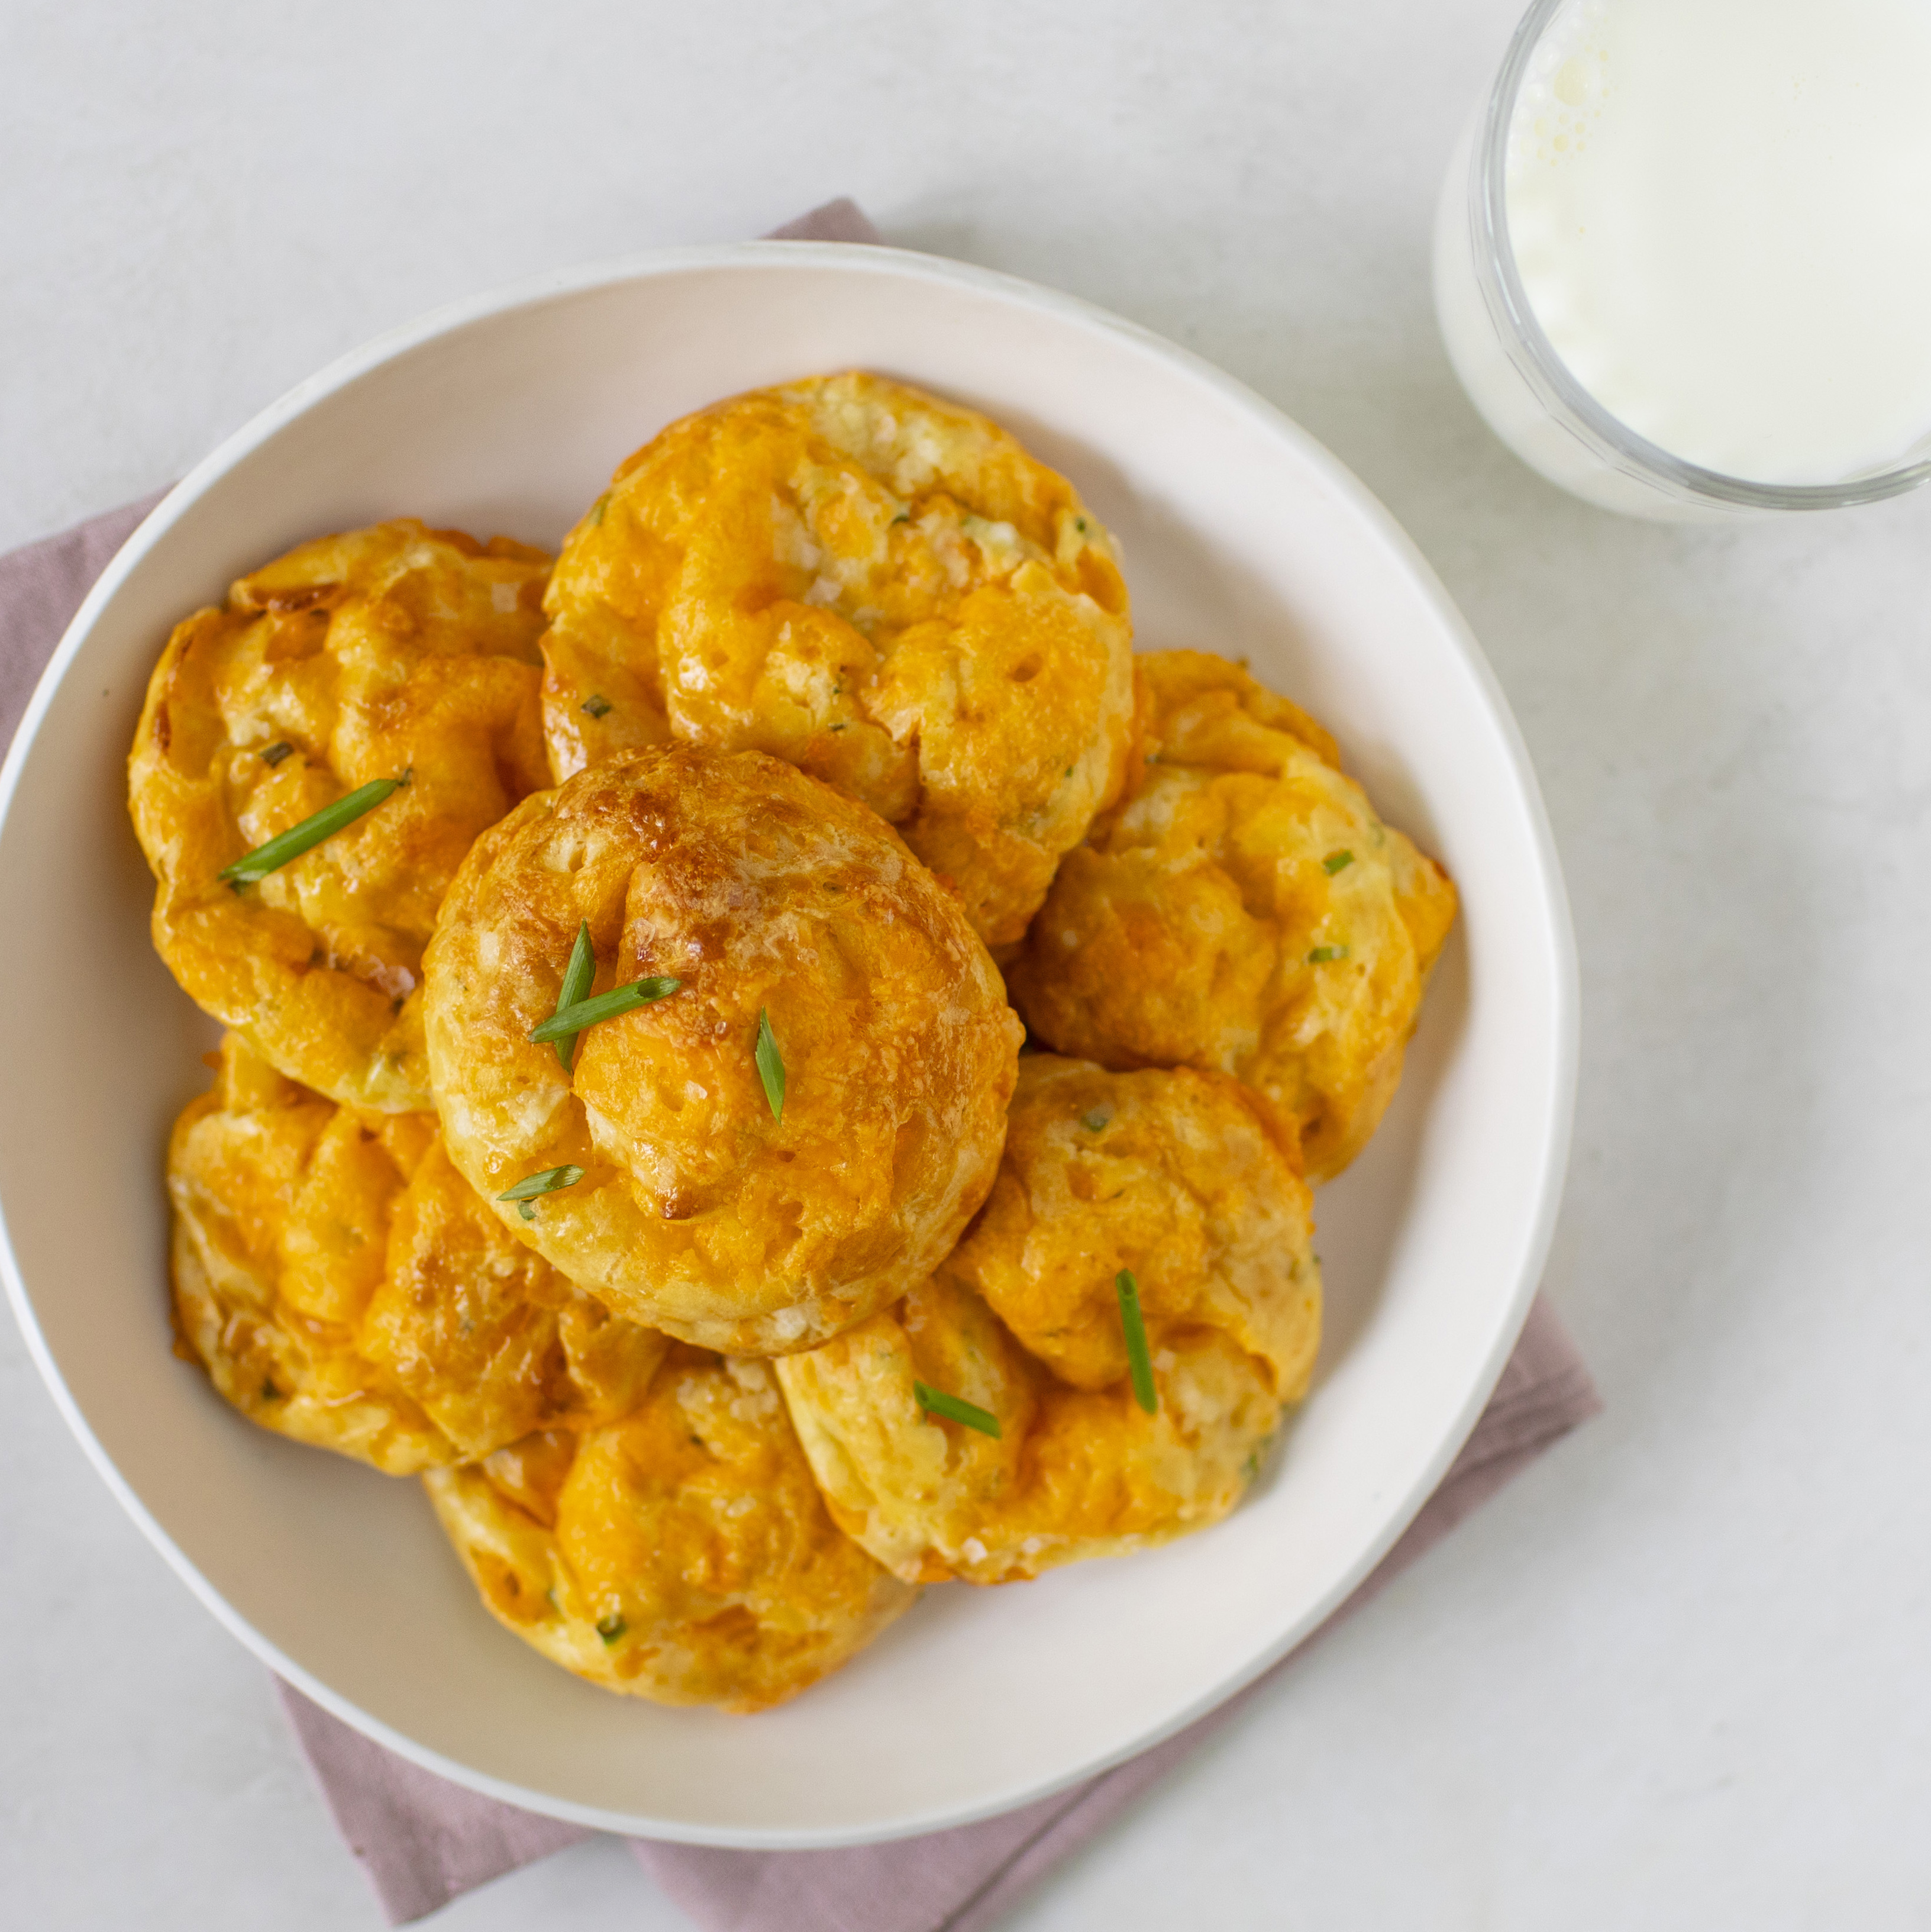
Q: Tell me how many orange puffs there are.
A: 7